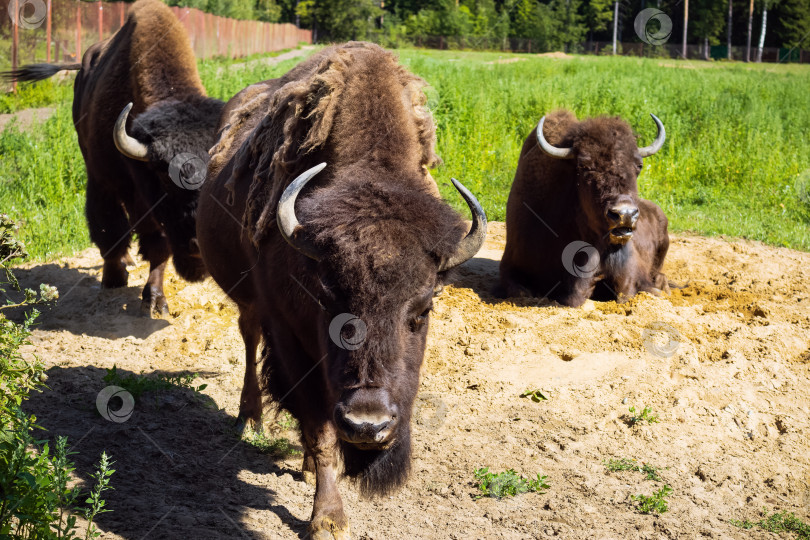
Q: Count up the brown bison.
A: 3